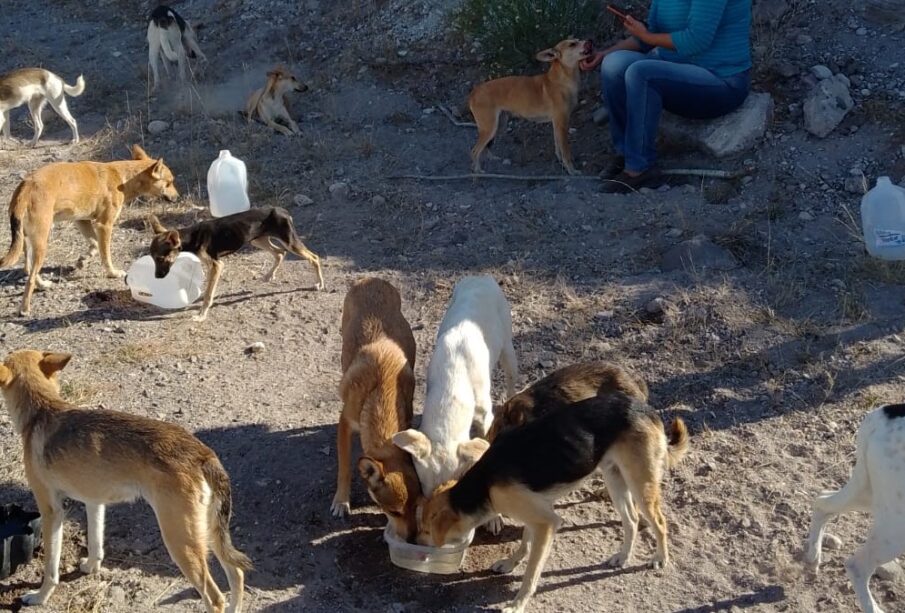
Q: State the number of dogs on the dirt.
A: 12